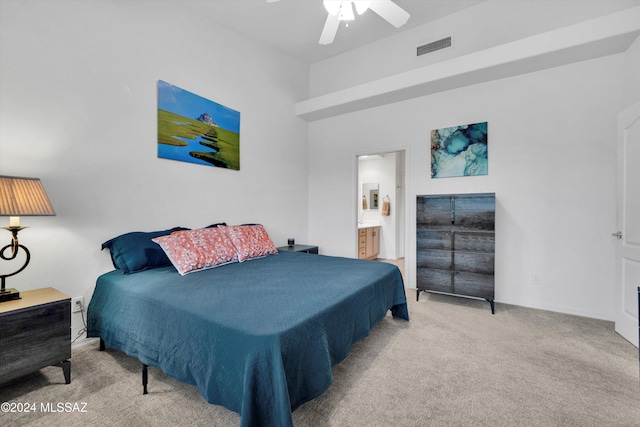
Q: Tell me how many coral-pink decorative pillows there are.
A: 2